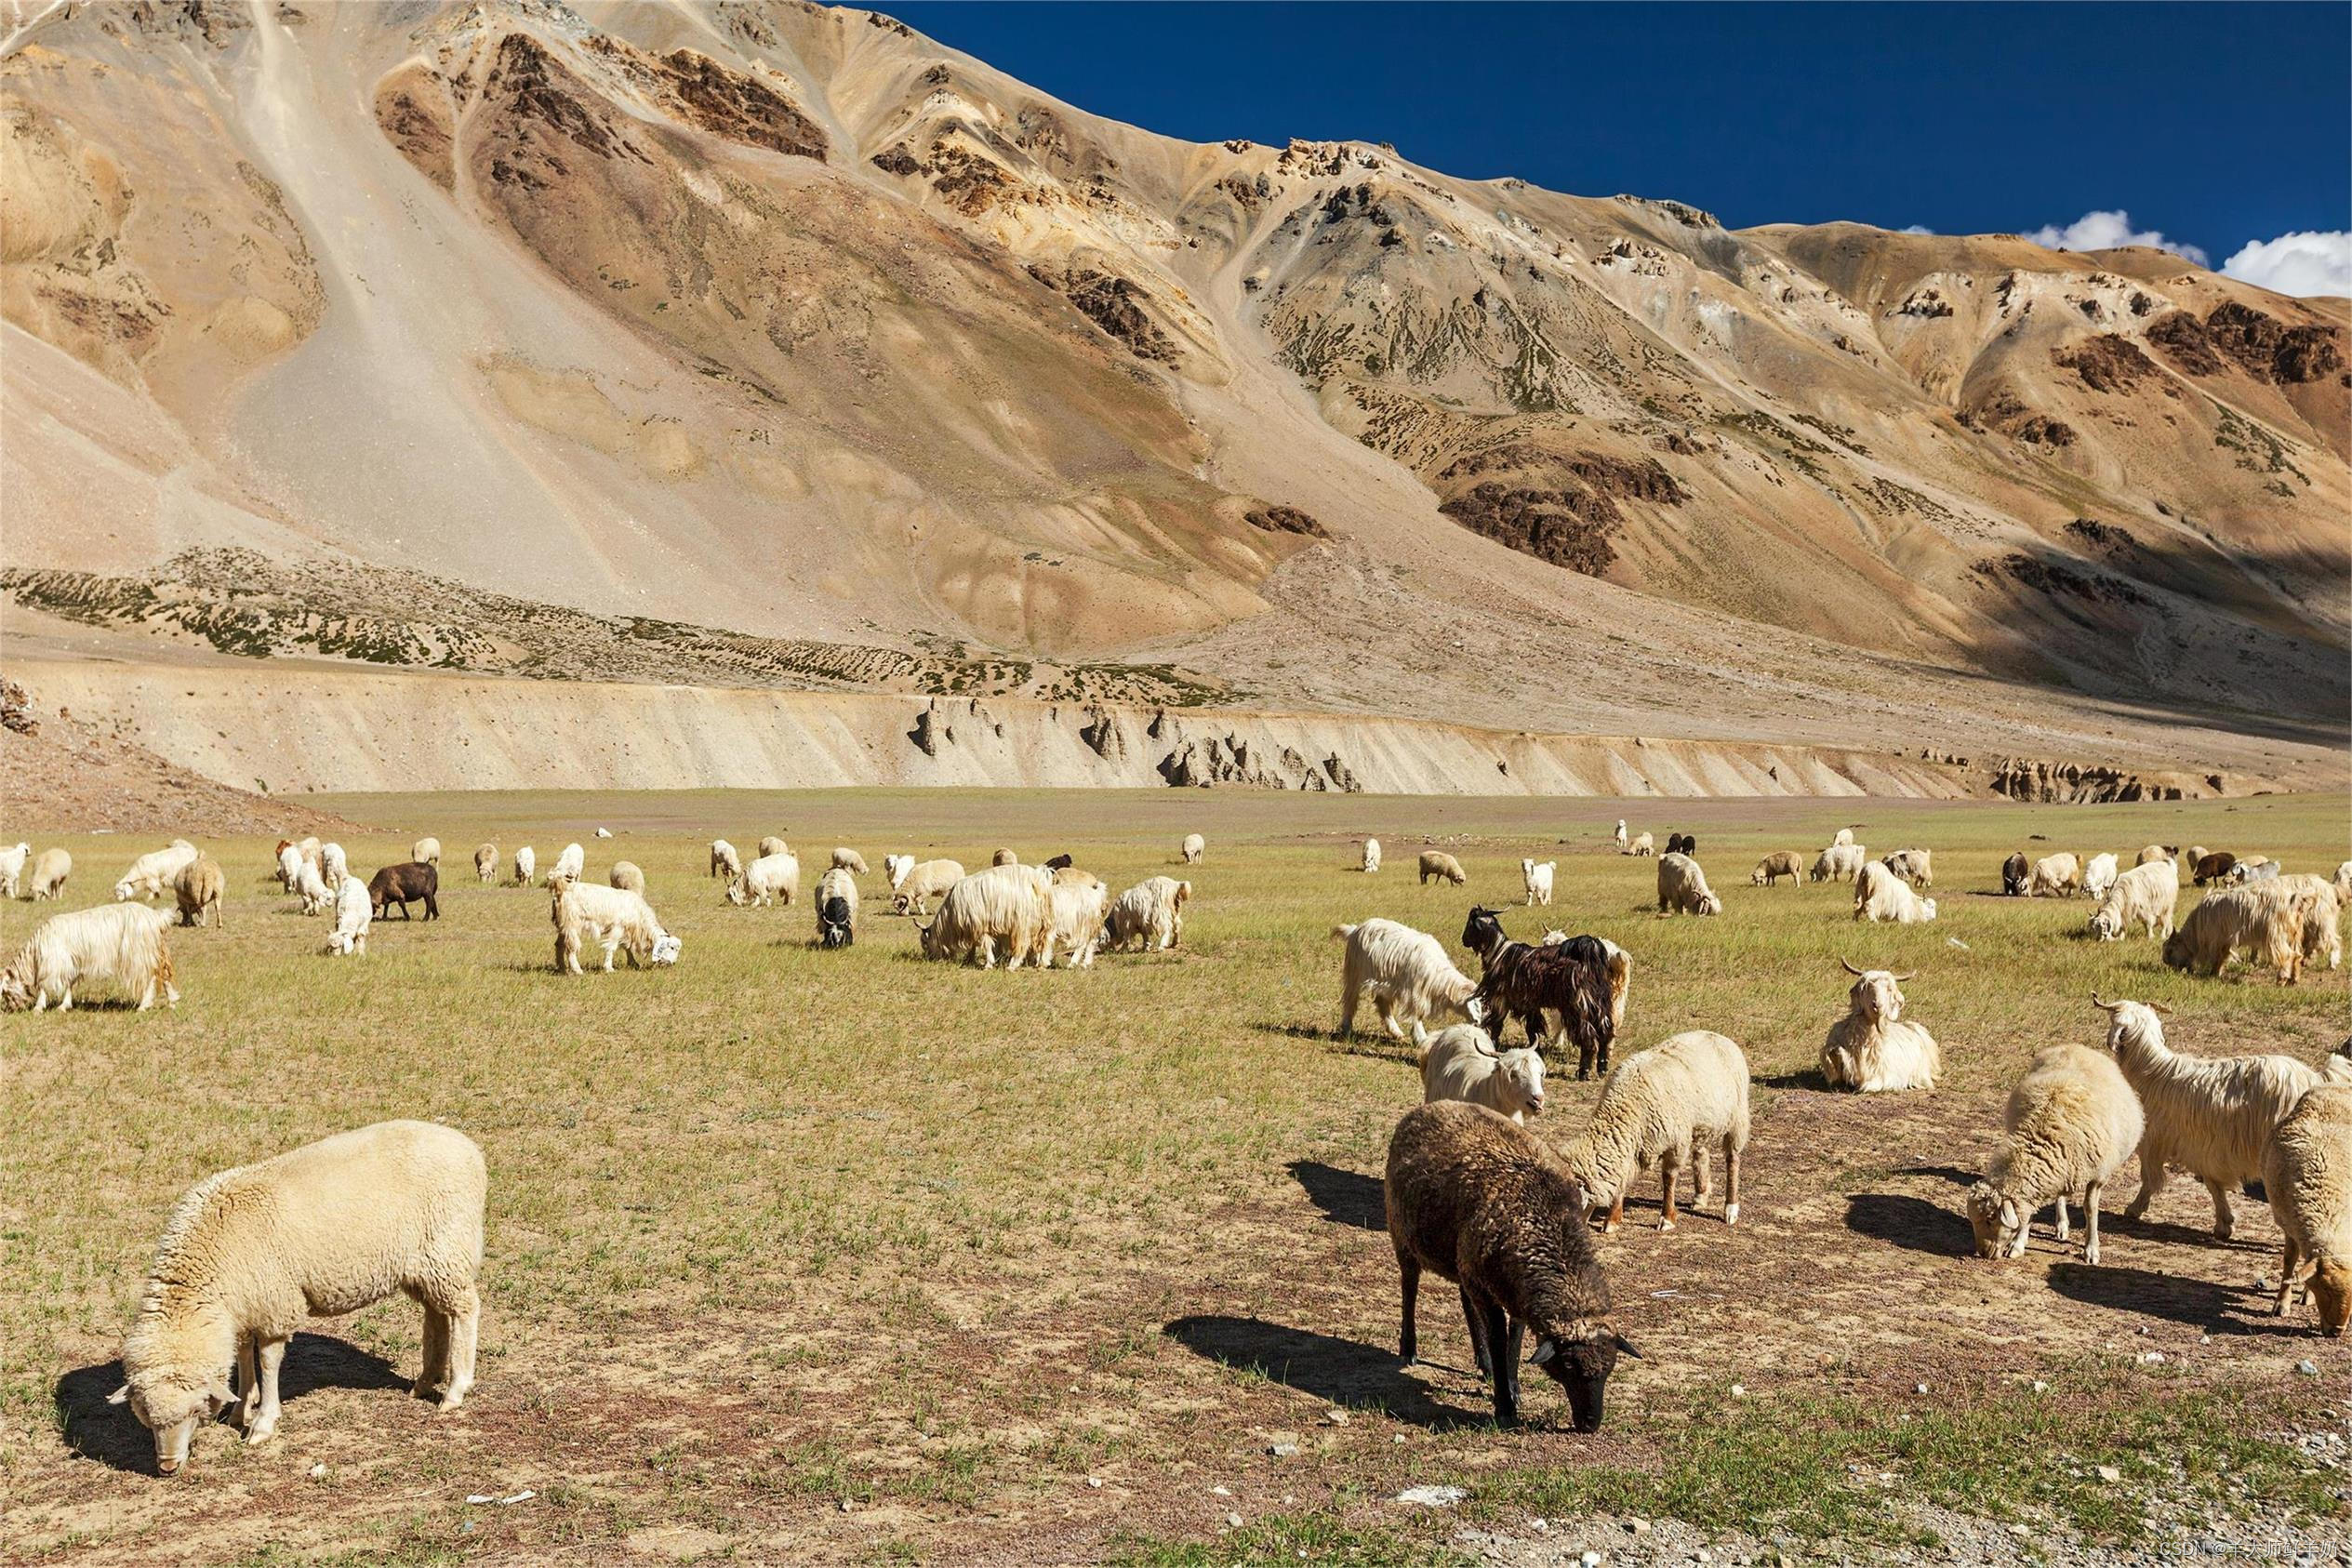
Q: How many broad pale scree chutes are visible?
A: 2